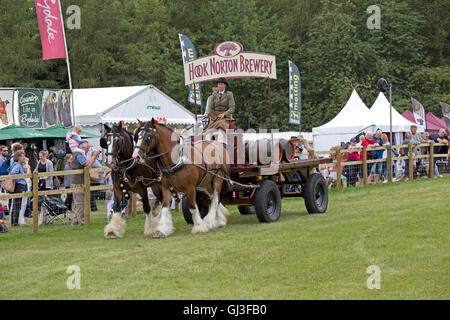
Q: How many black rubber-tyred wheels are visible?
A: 4